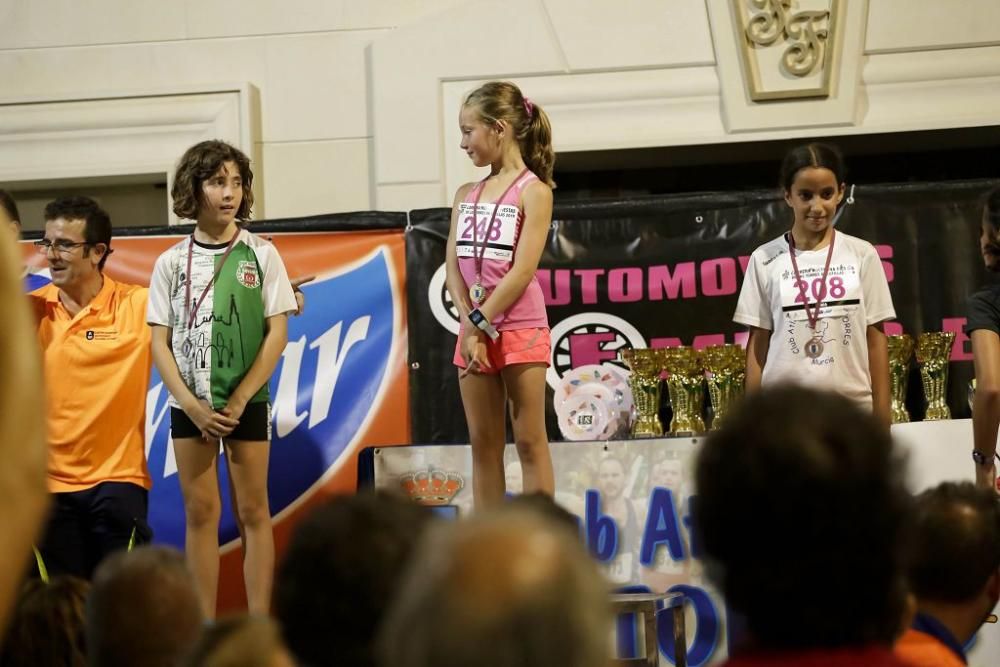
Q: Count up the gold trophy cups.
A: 5